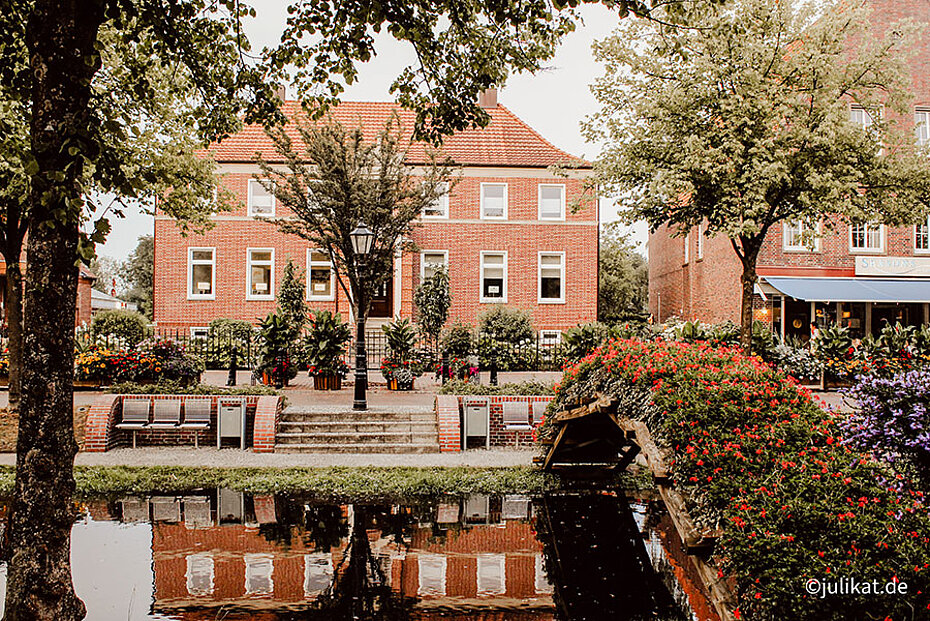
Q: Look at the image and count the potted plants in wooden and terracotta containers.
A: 4